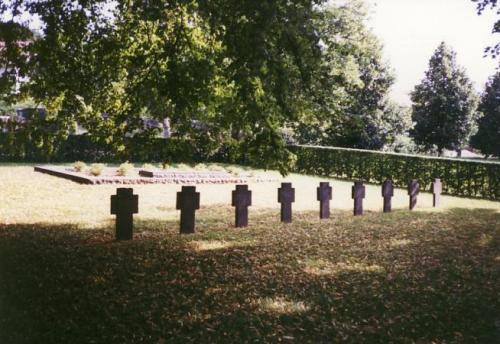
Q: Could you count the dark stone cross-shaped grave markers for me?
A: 9